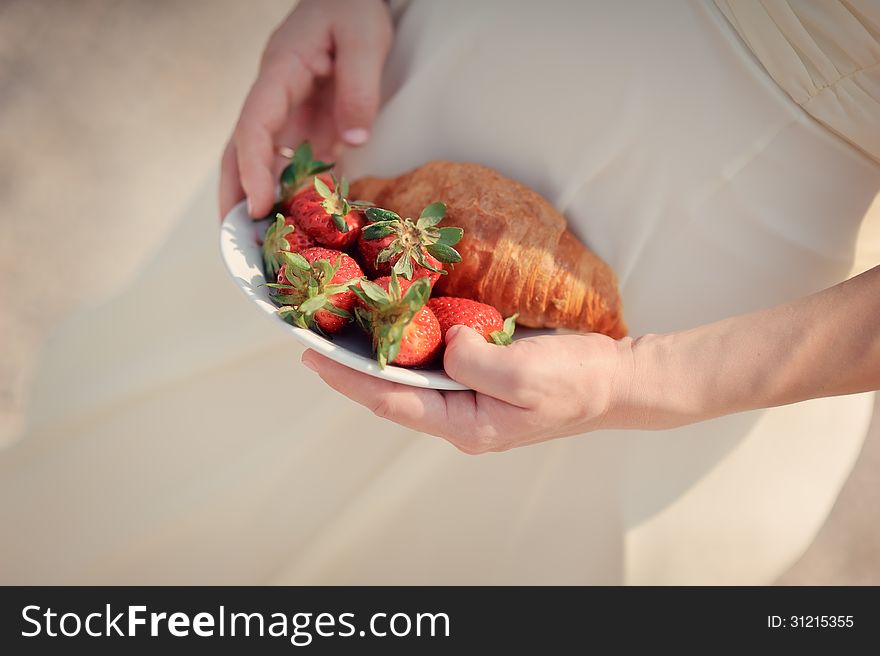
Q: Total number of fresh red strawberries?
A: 7